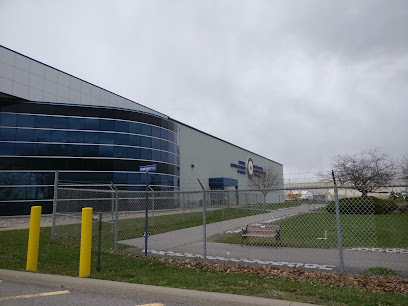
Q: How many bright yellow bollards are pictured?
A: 2